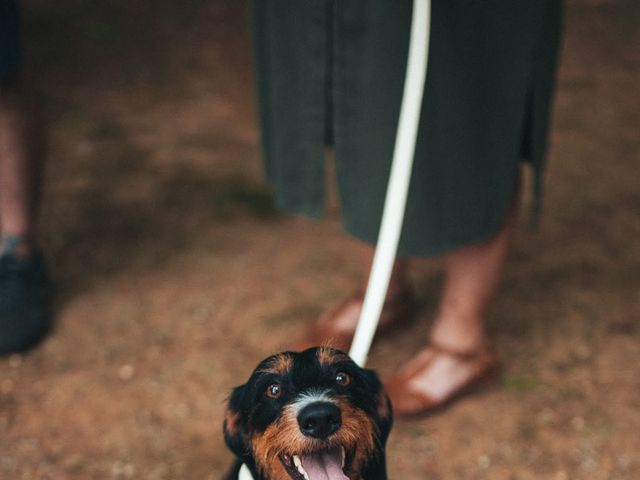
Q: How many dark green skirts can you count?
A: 1